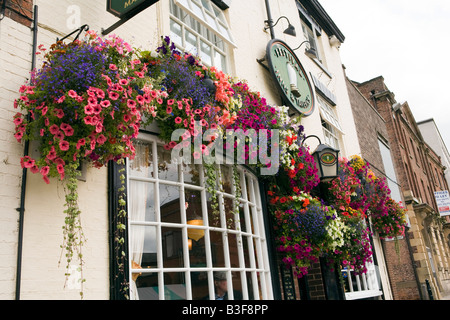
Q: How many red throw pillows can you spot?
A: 0